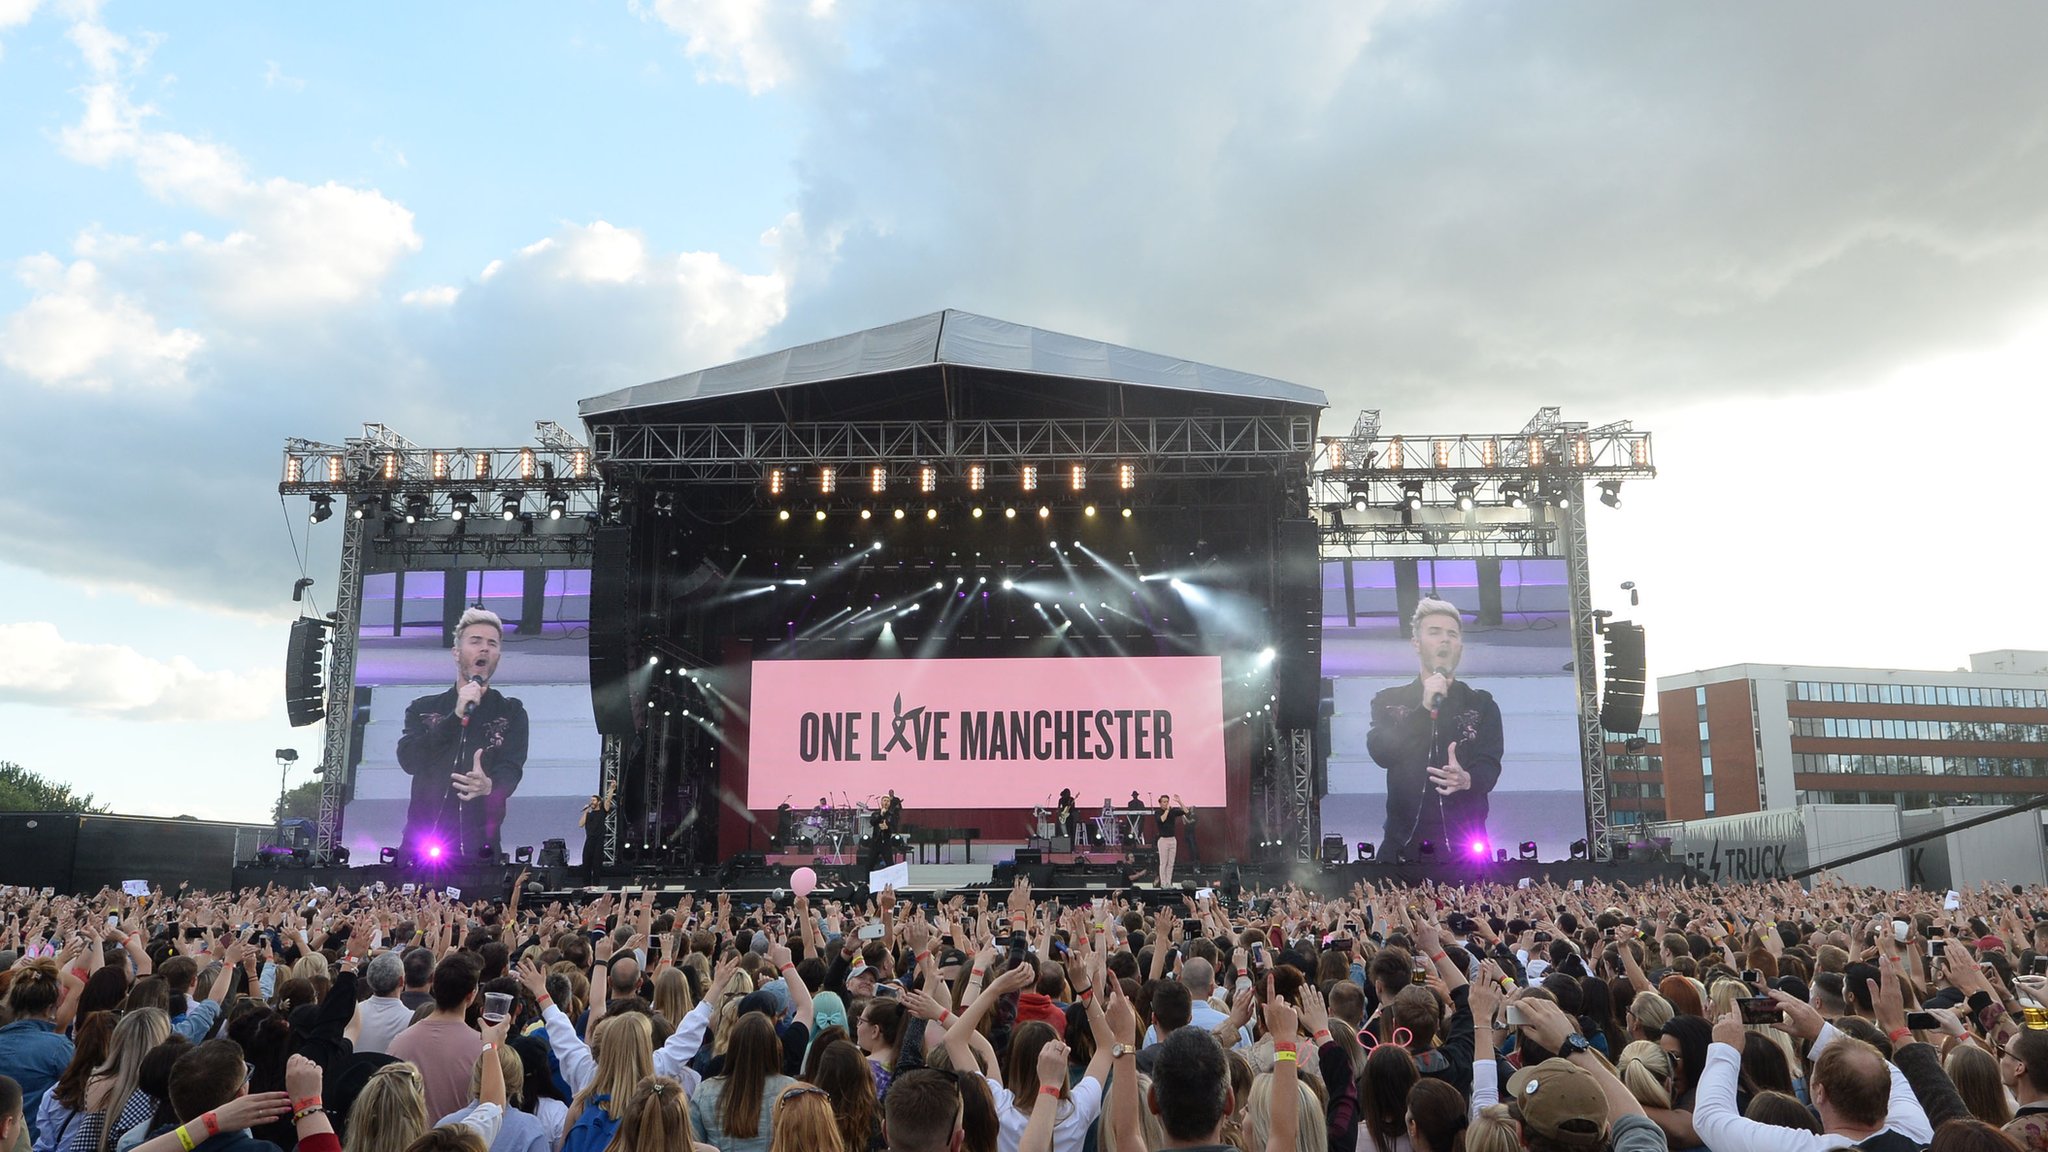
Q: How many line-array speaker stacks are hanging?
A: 4